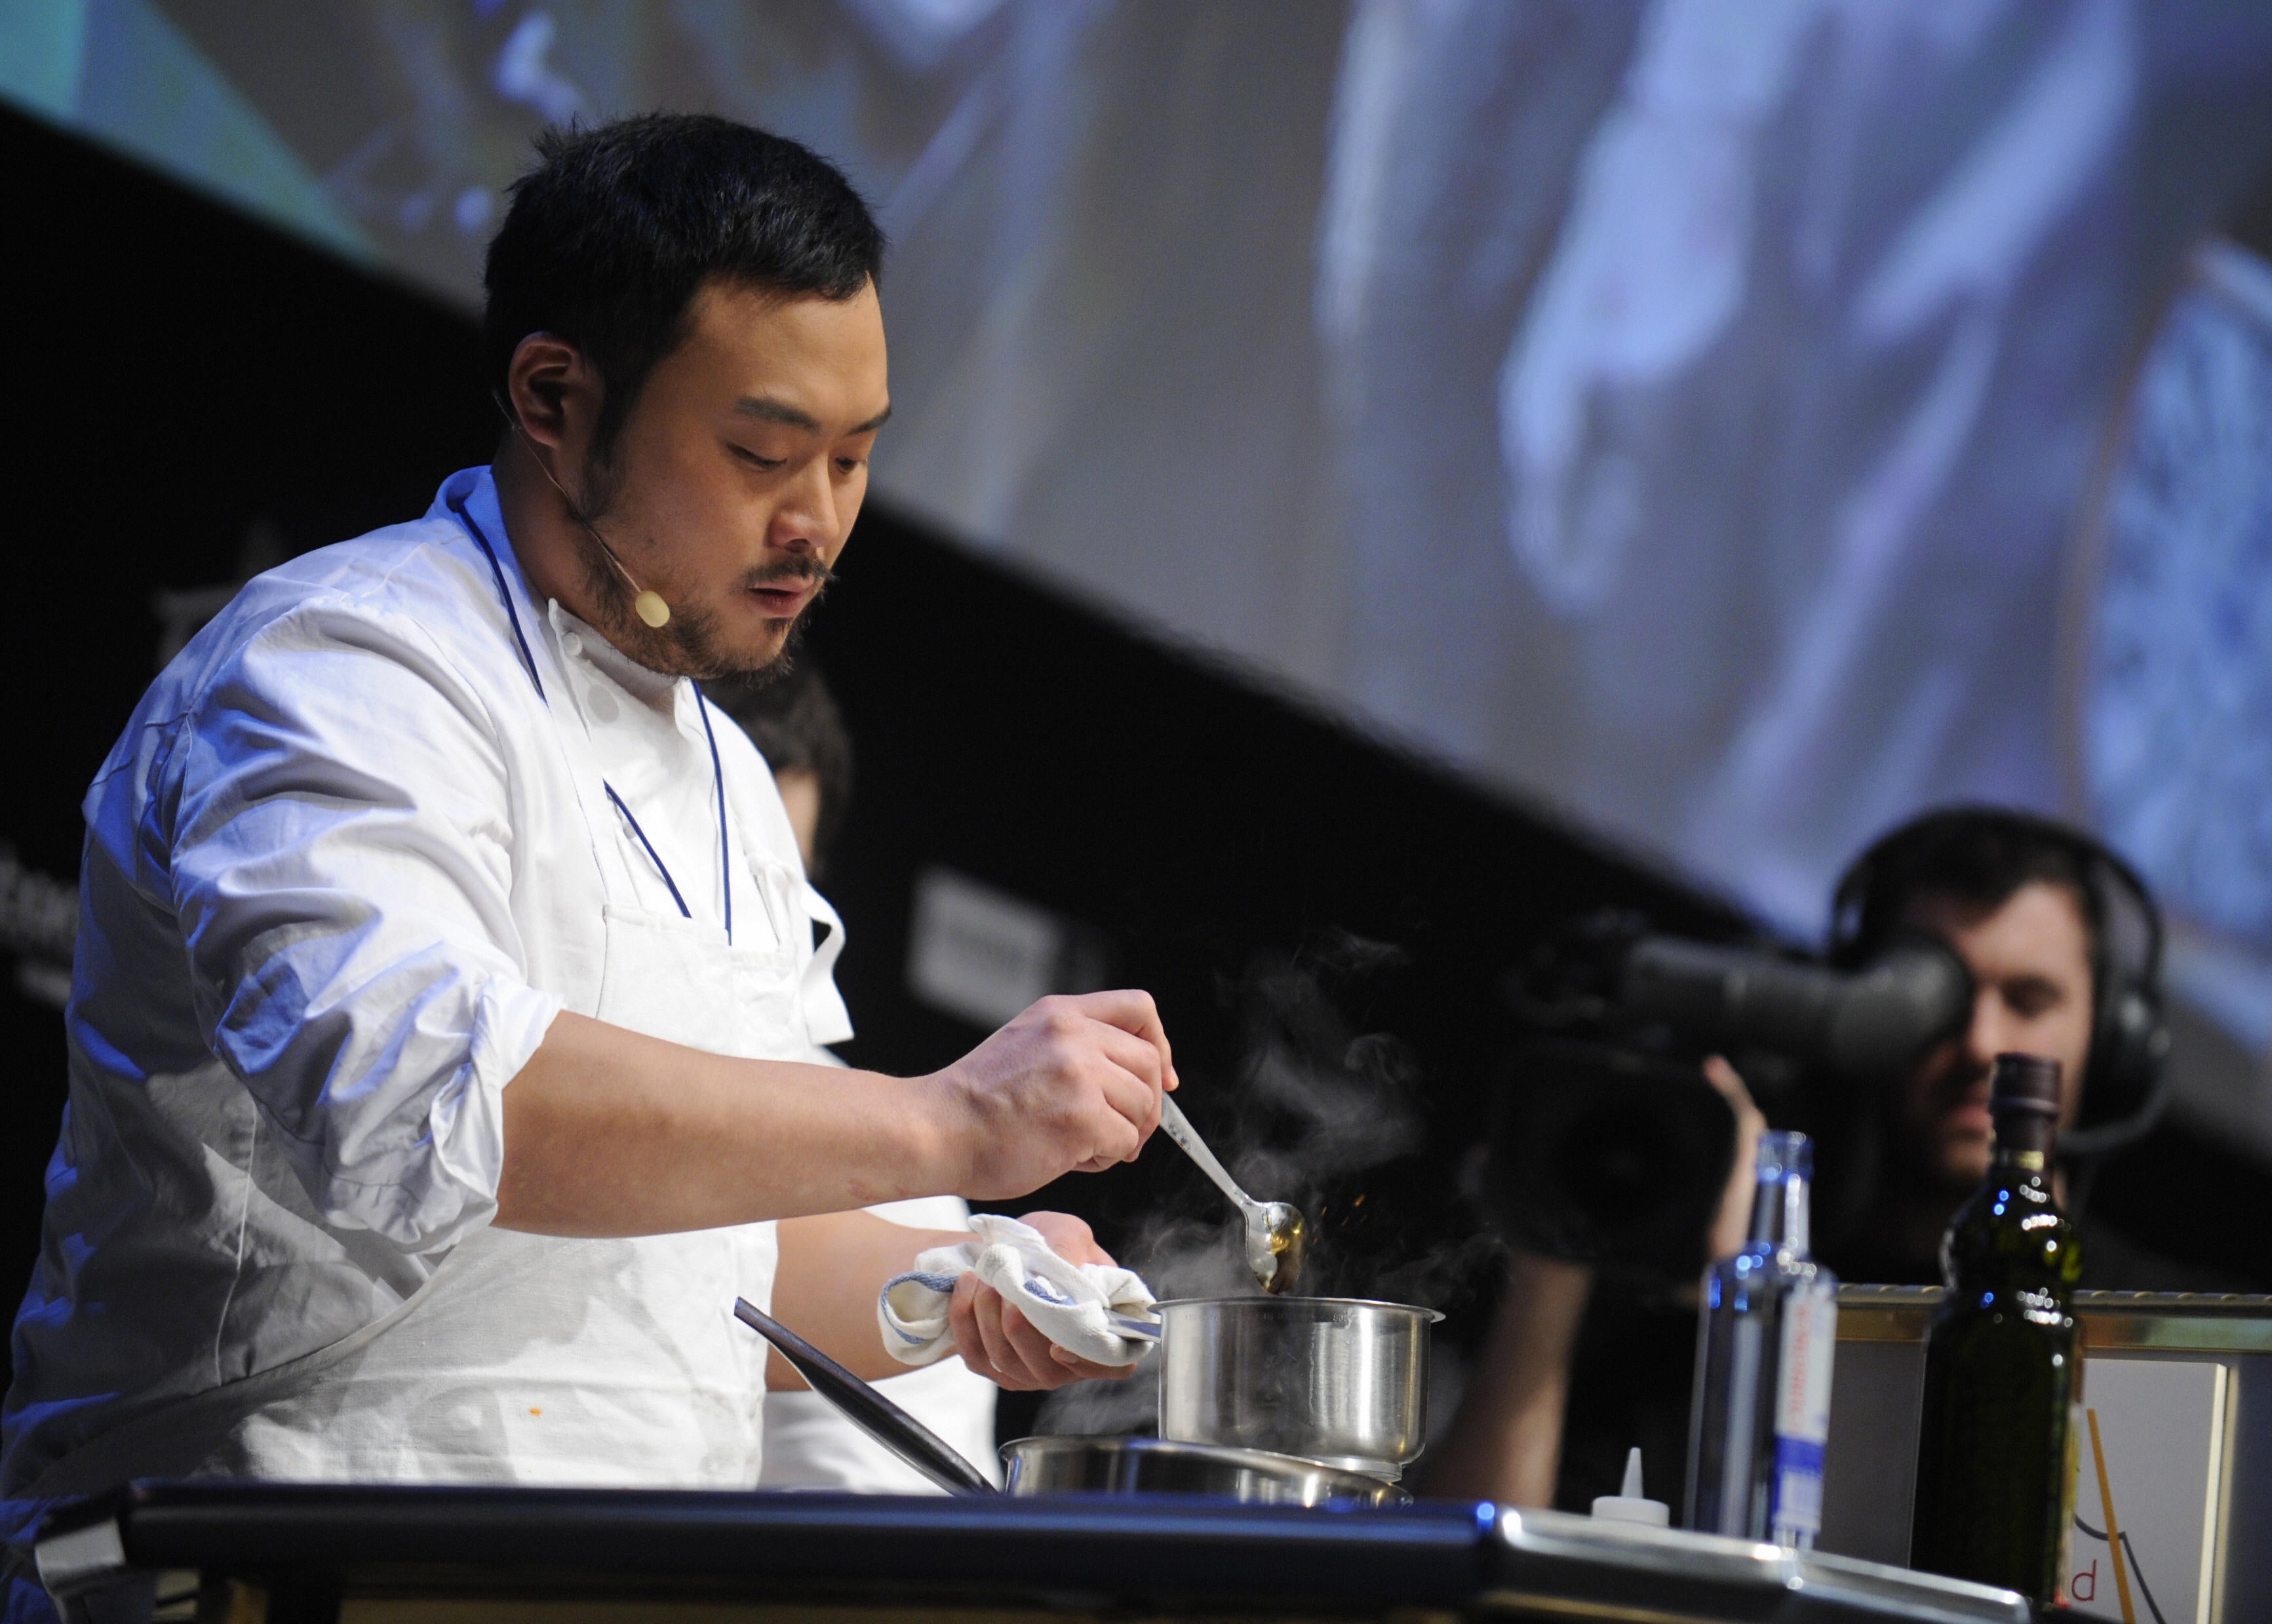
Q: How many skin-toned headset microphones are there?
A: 1